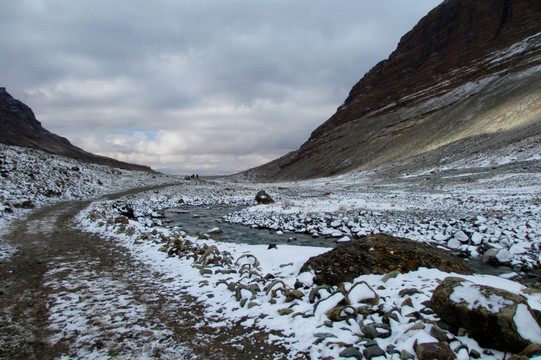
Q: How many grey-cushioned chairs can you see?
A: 0